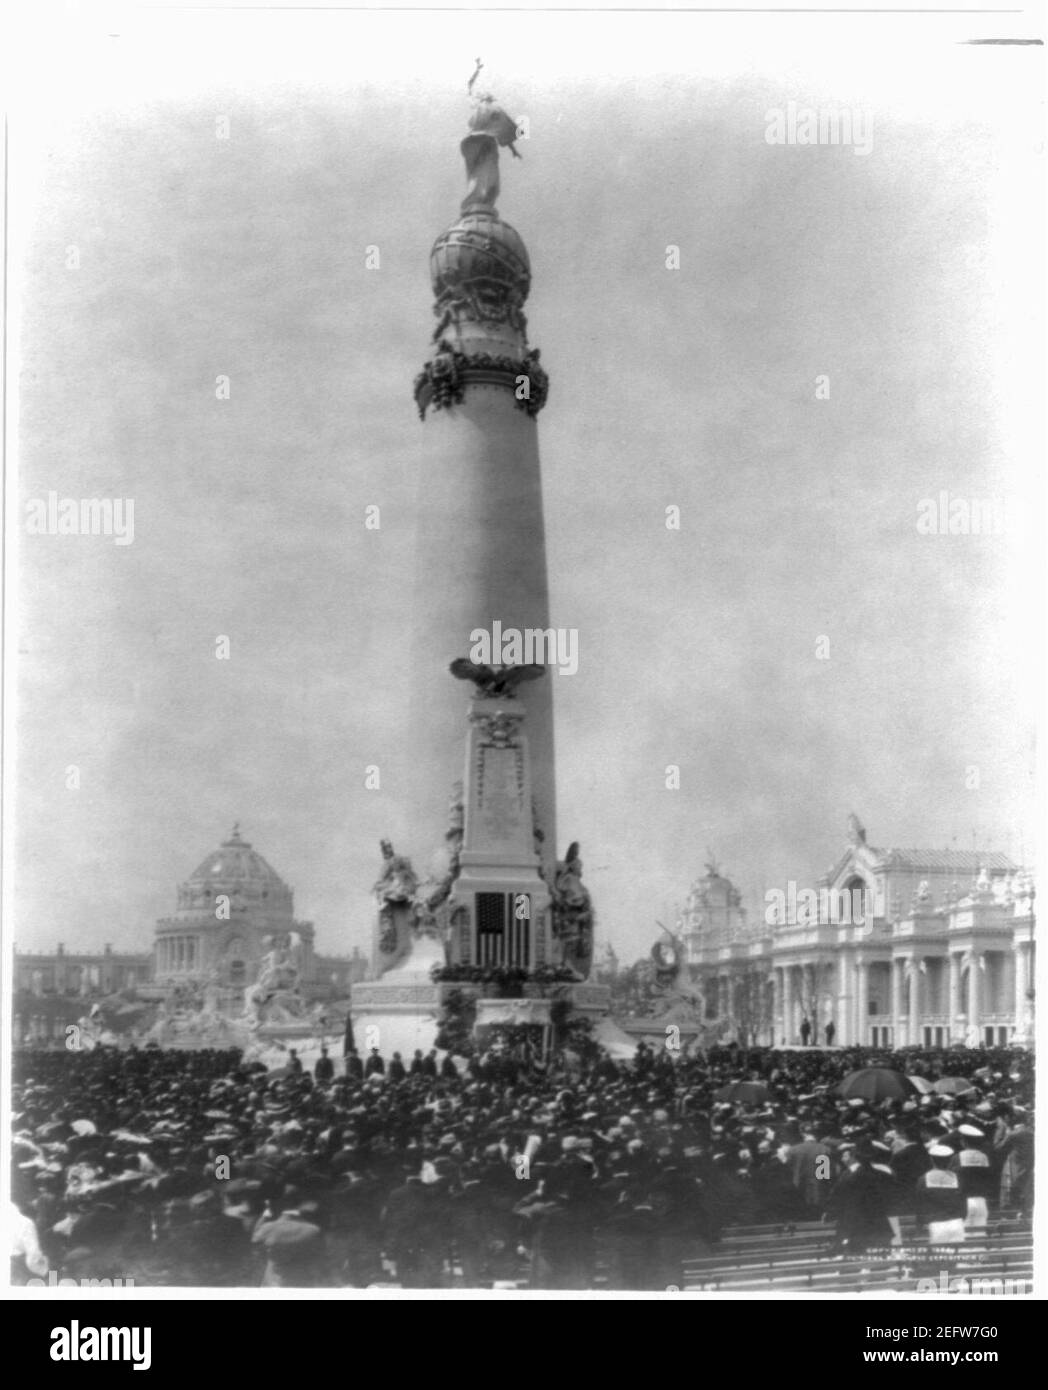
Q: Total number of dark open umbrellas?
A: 2